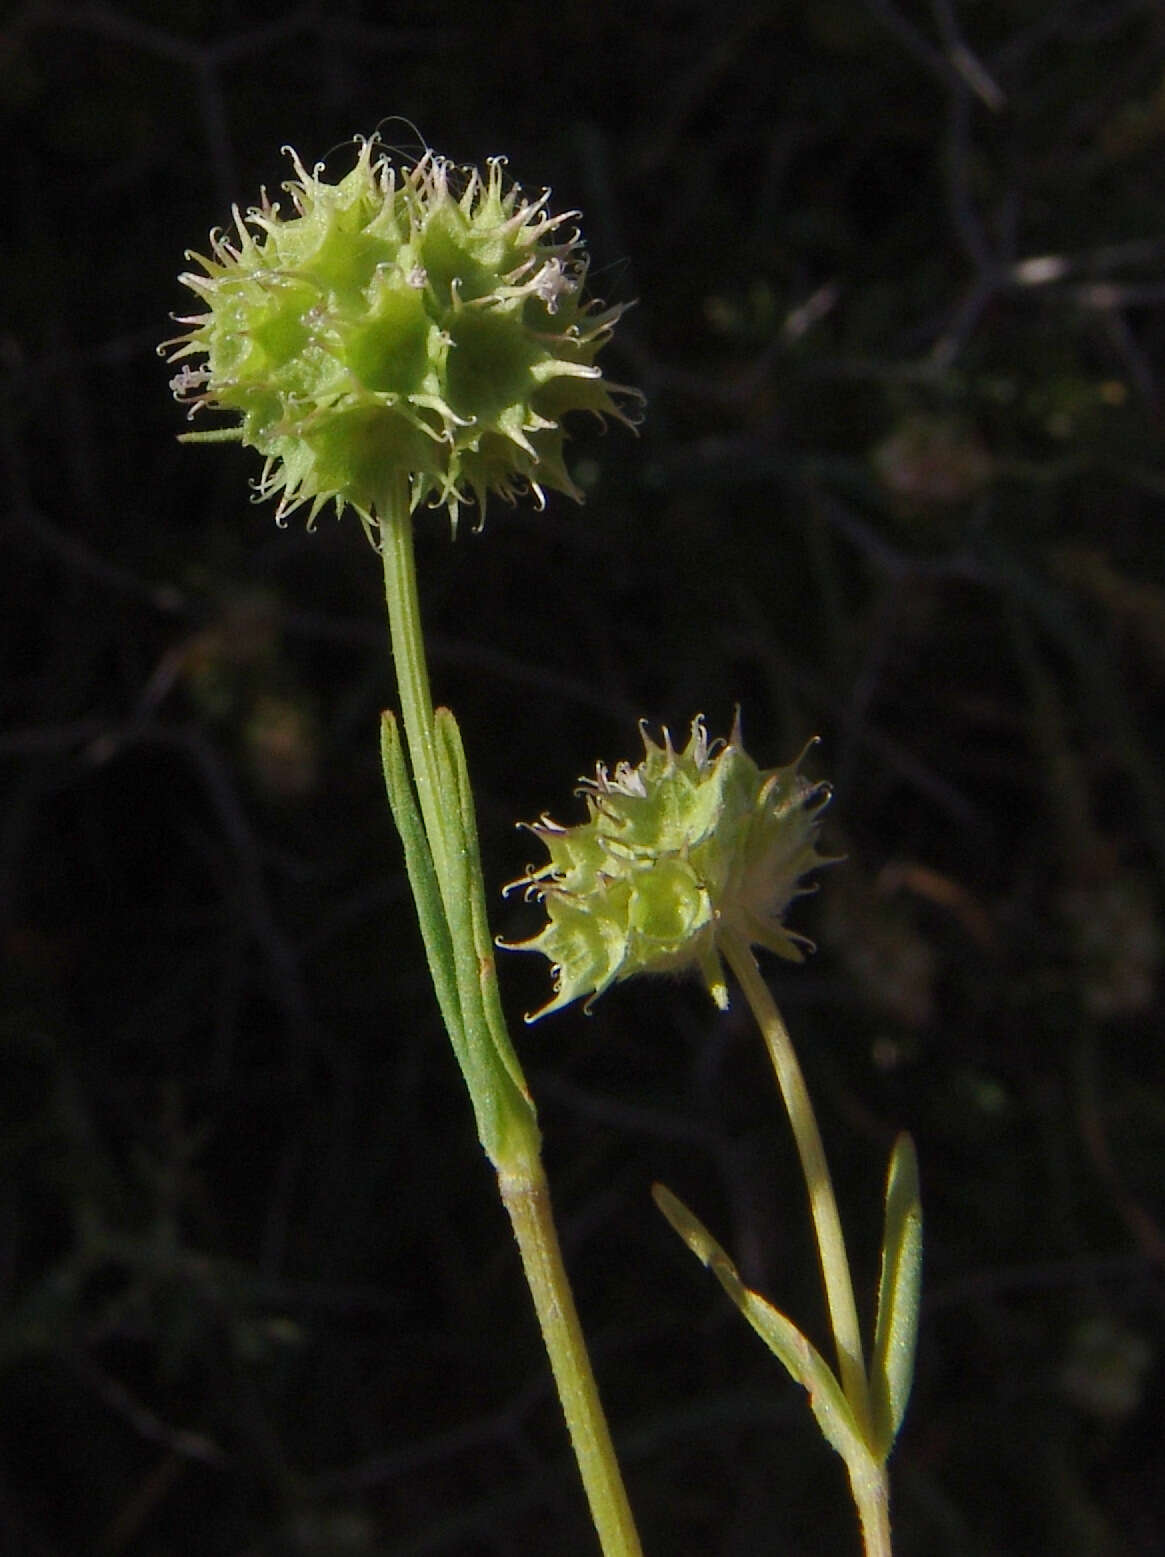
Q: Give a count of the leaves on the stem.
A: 4